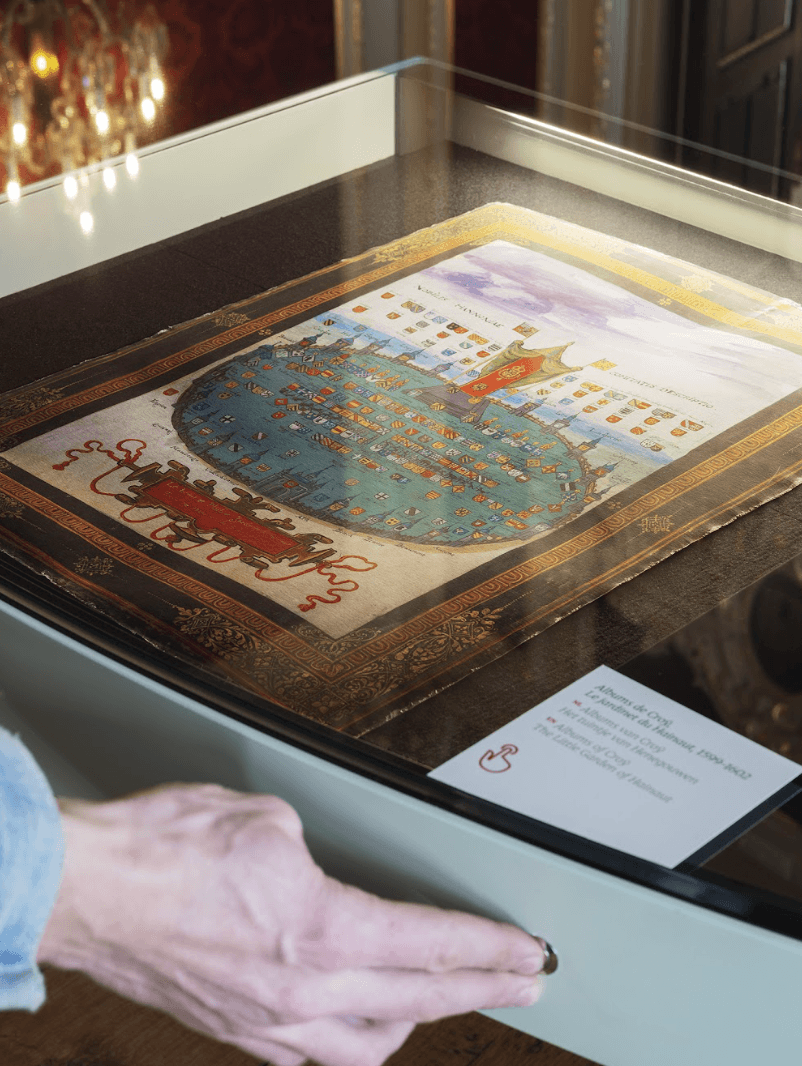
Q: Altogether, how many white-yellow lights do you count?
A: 10